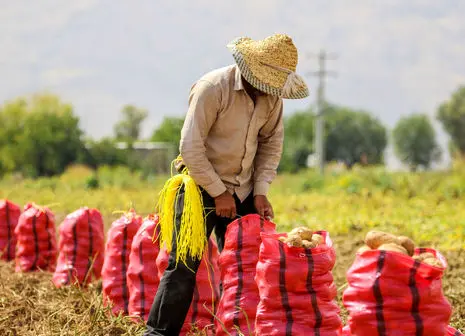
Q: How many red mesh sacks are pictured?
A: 9